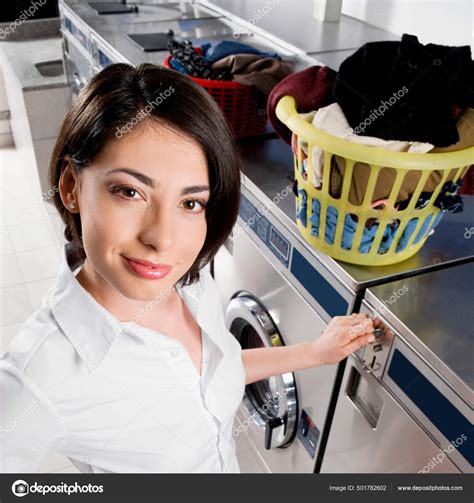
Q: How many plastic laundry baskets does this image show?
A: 2